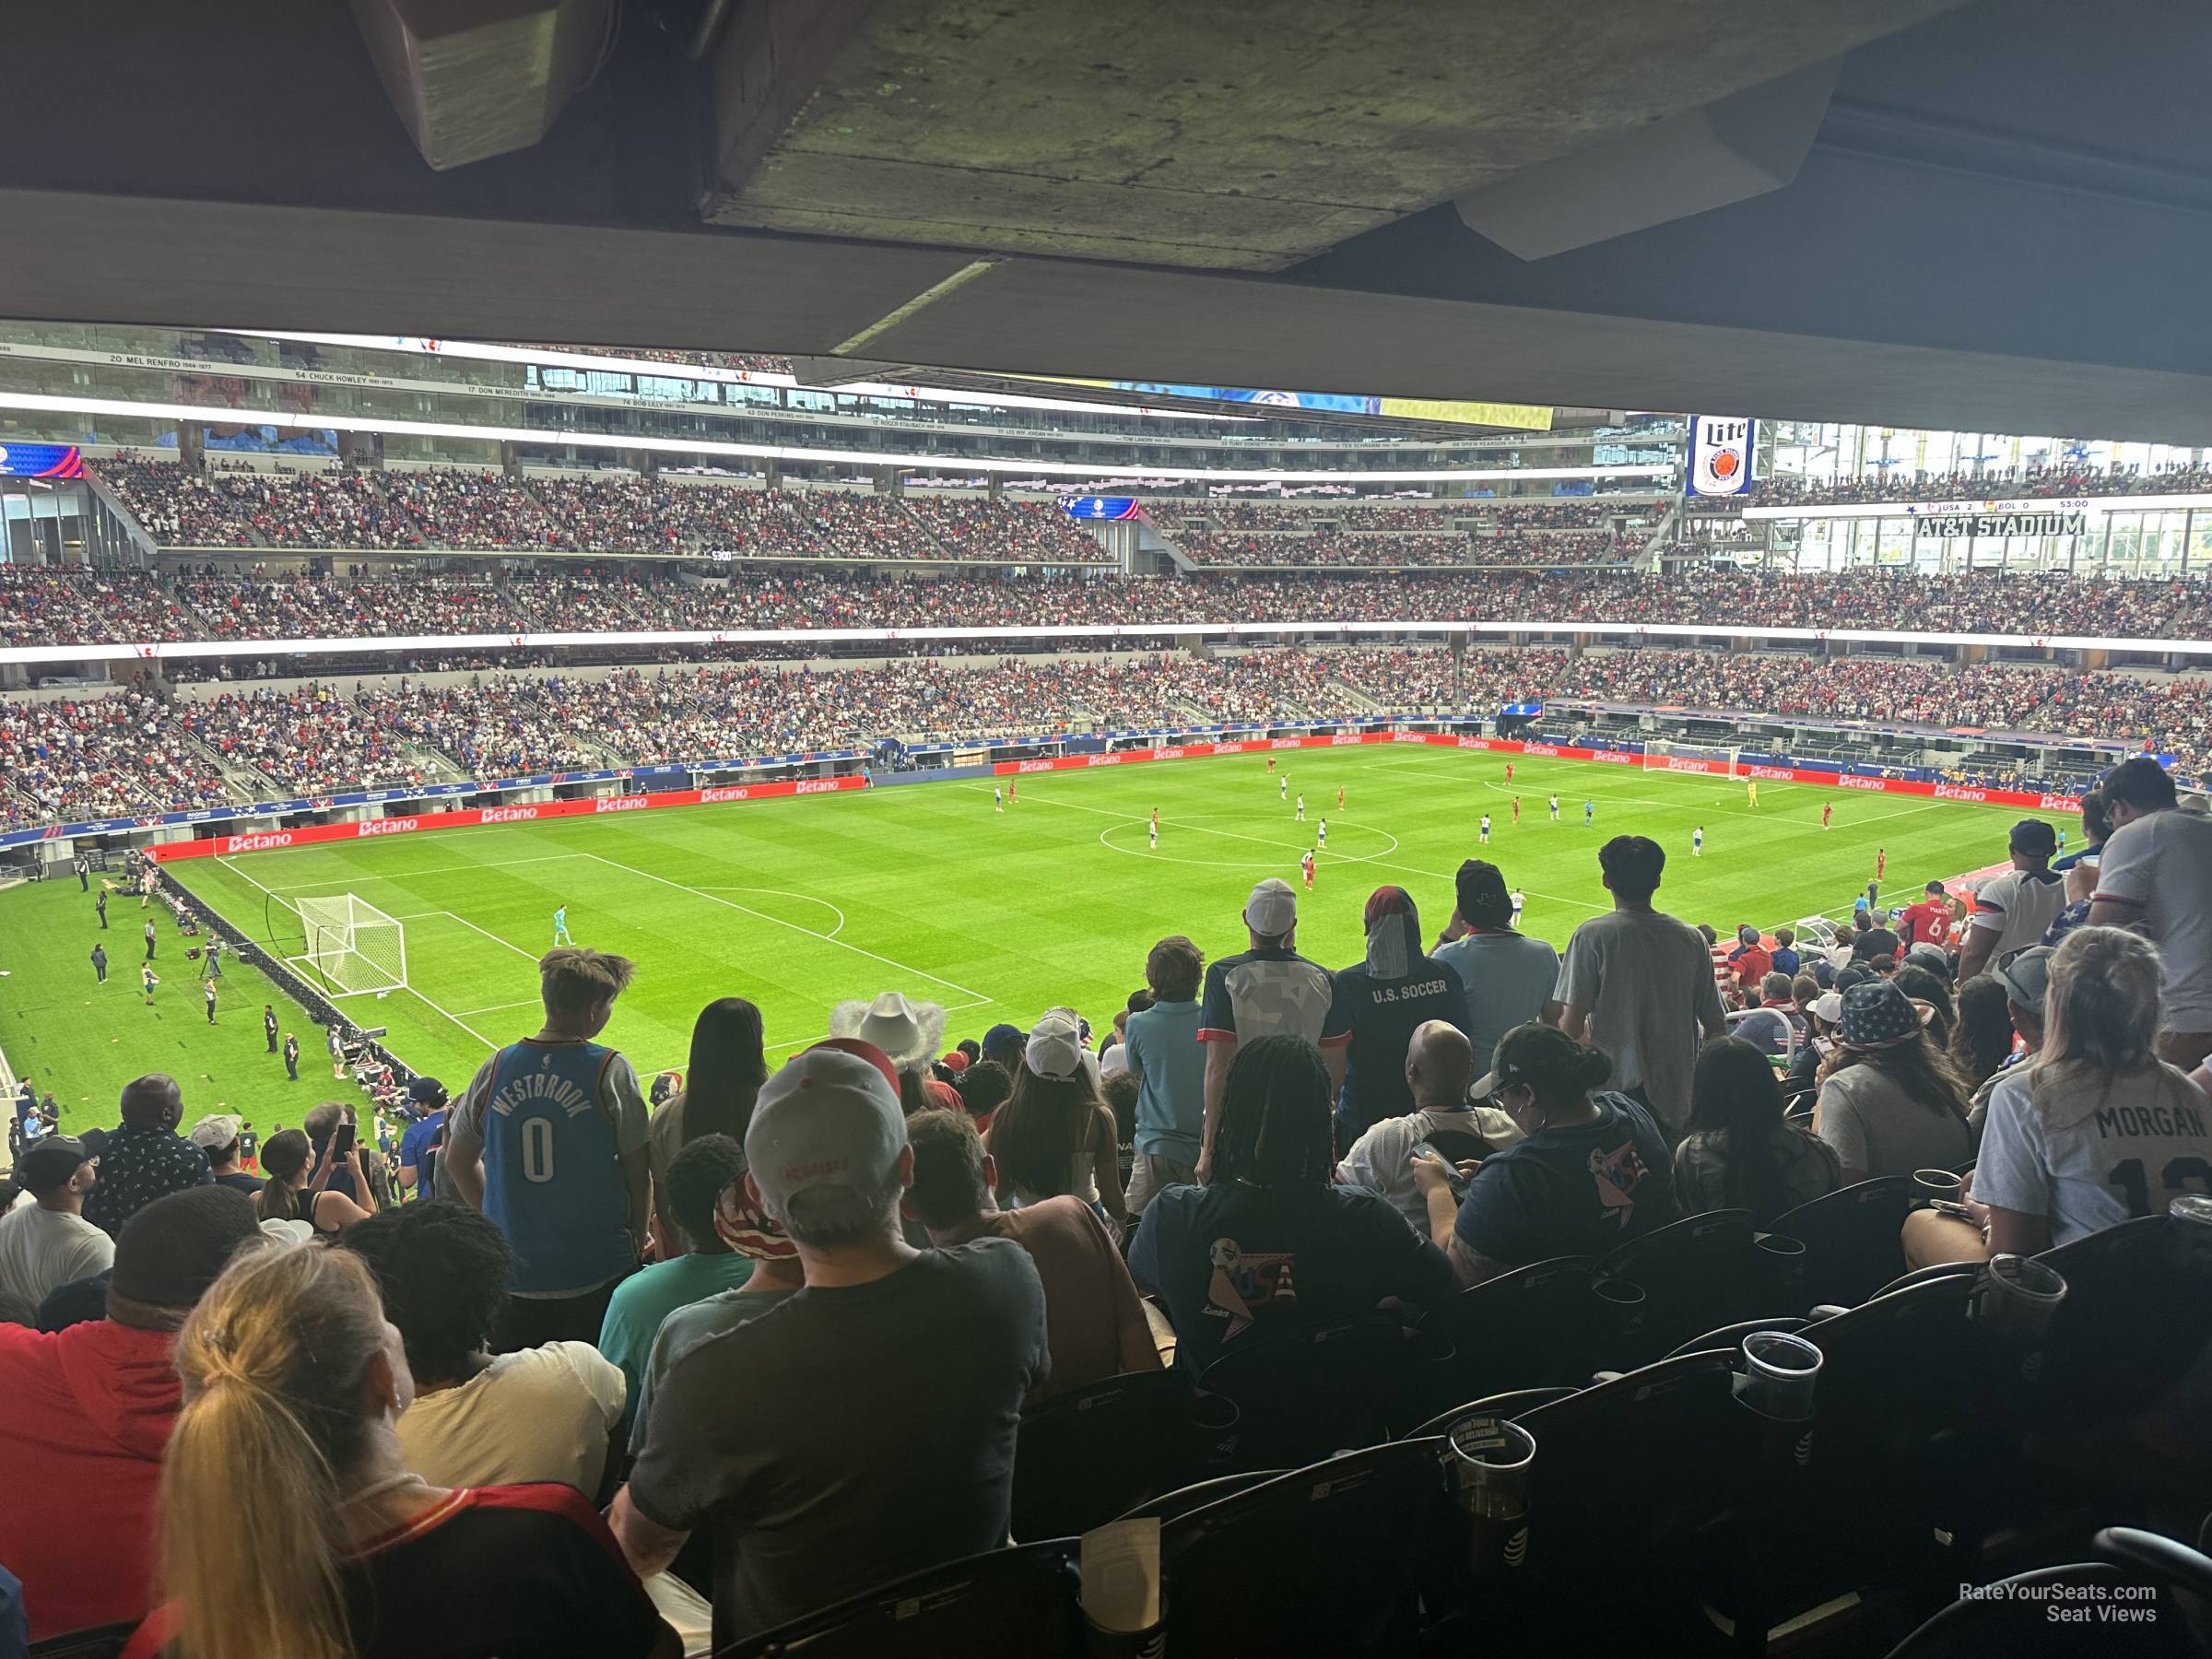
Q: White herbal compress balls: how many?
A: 0